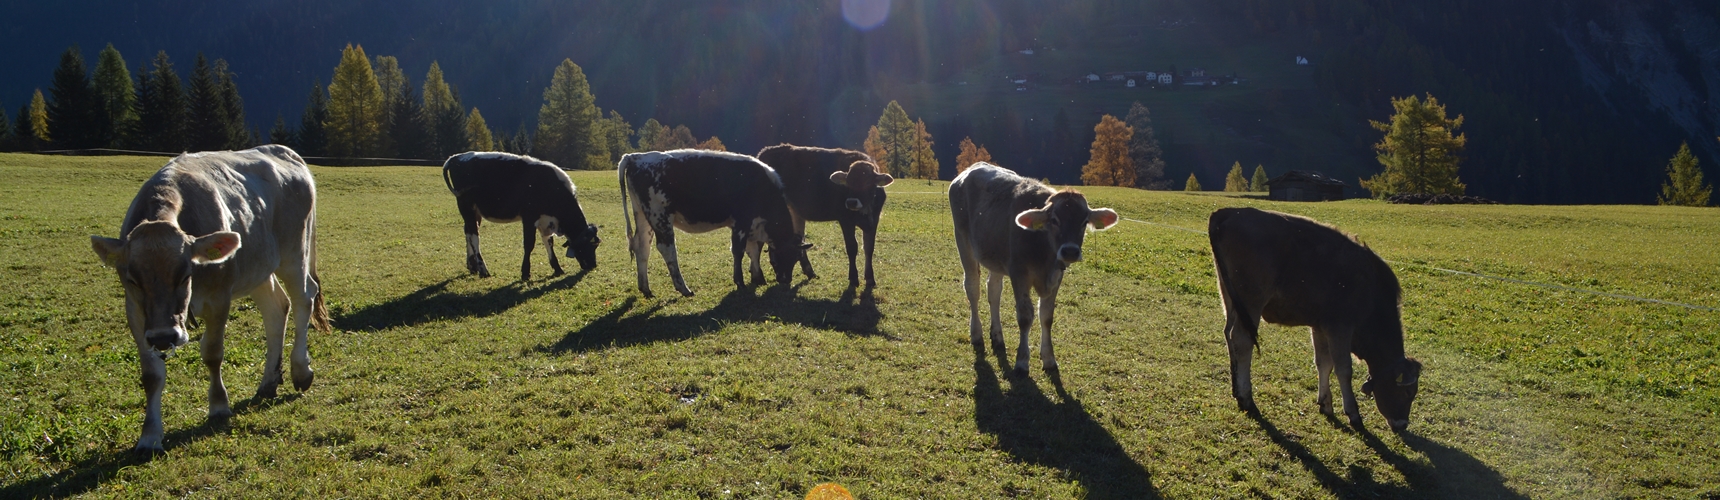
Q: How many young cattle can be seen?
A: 6